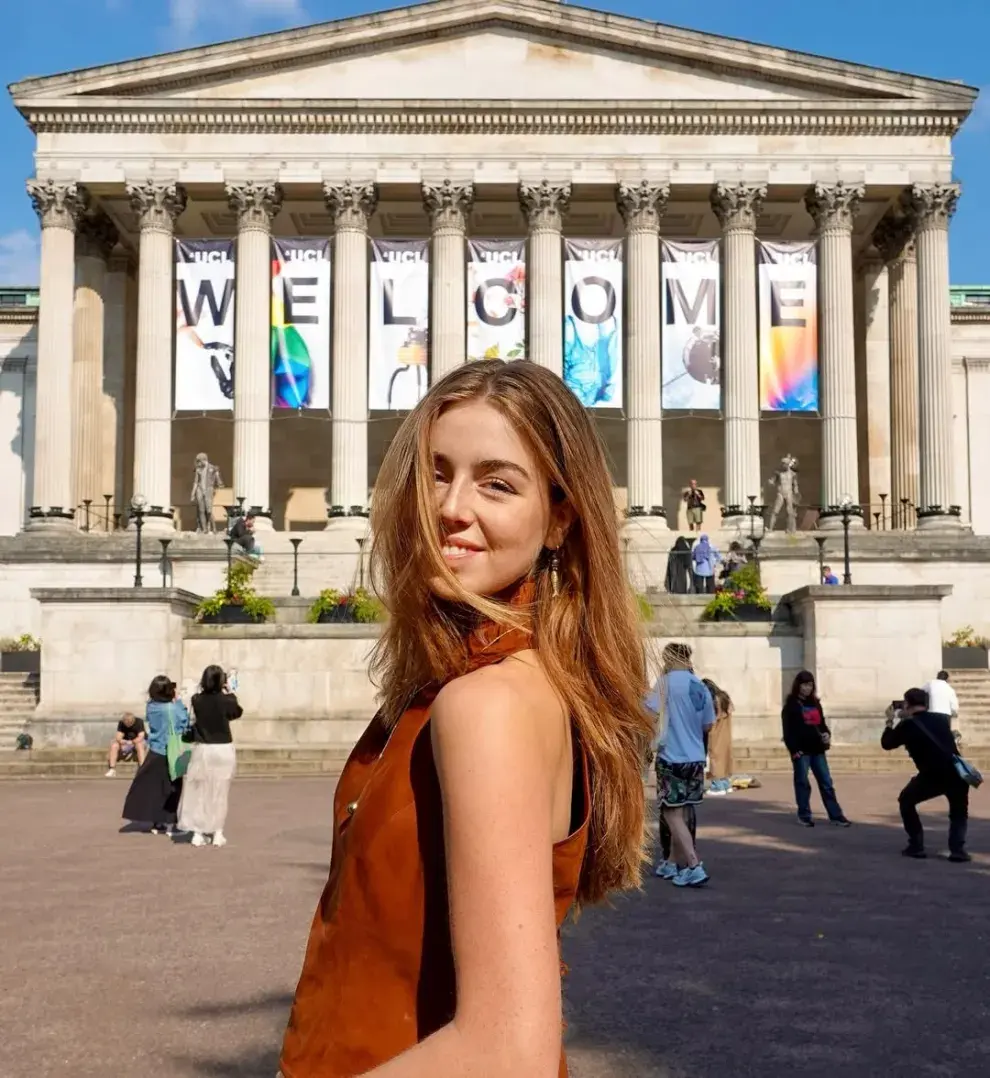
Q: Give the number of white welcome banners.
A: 7